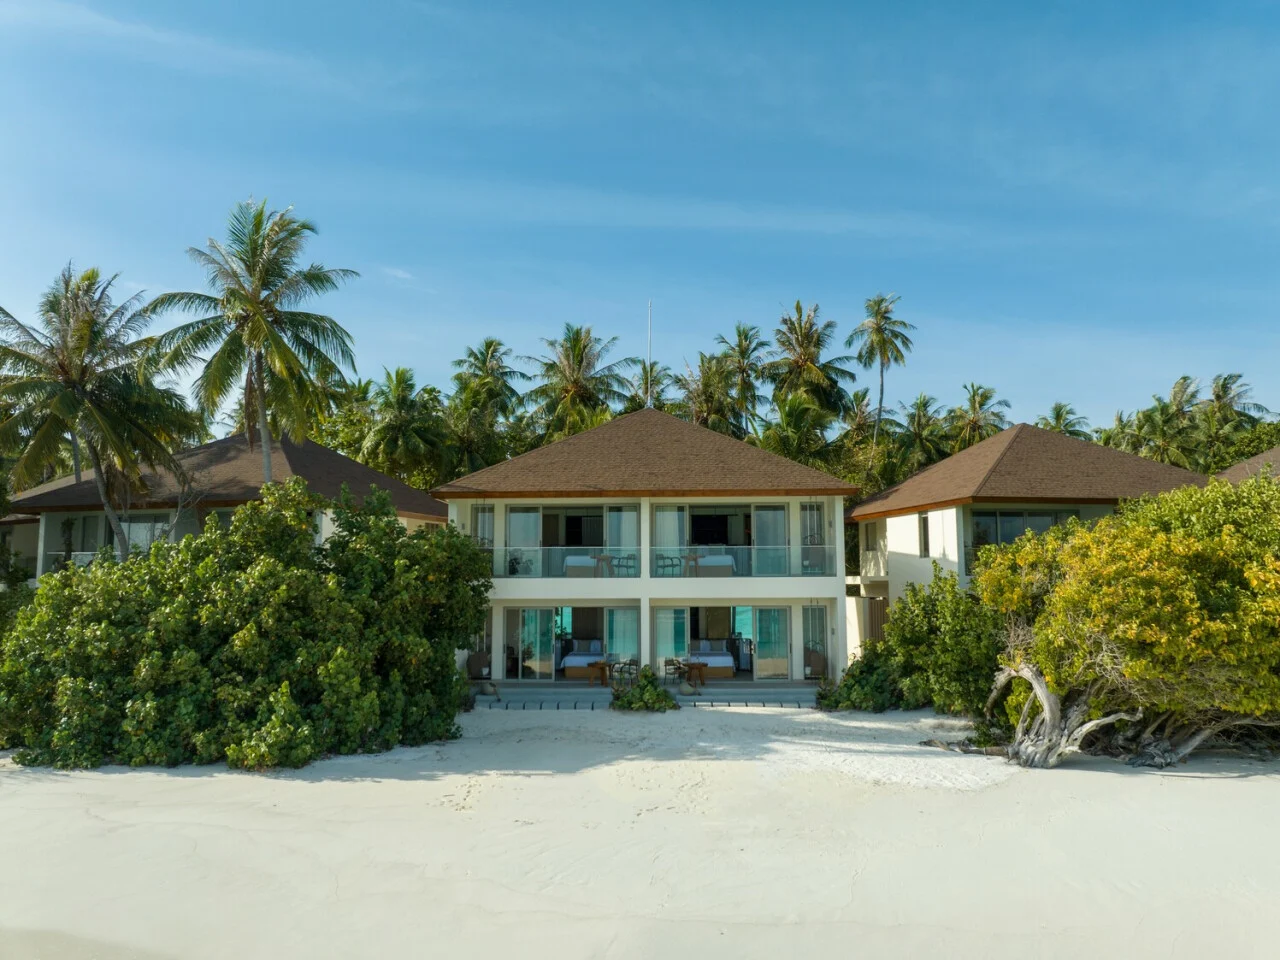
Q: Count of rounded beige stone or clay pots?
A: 2